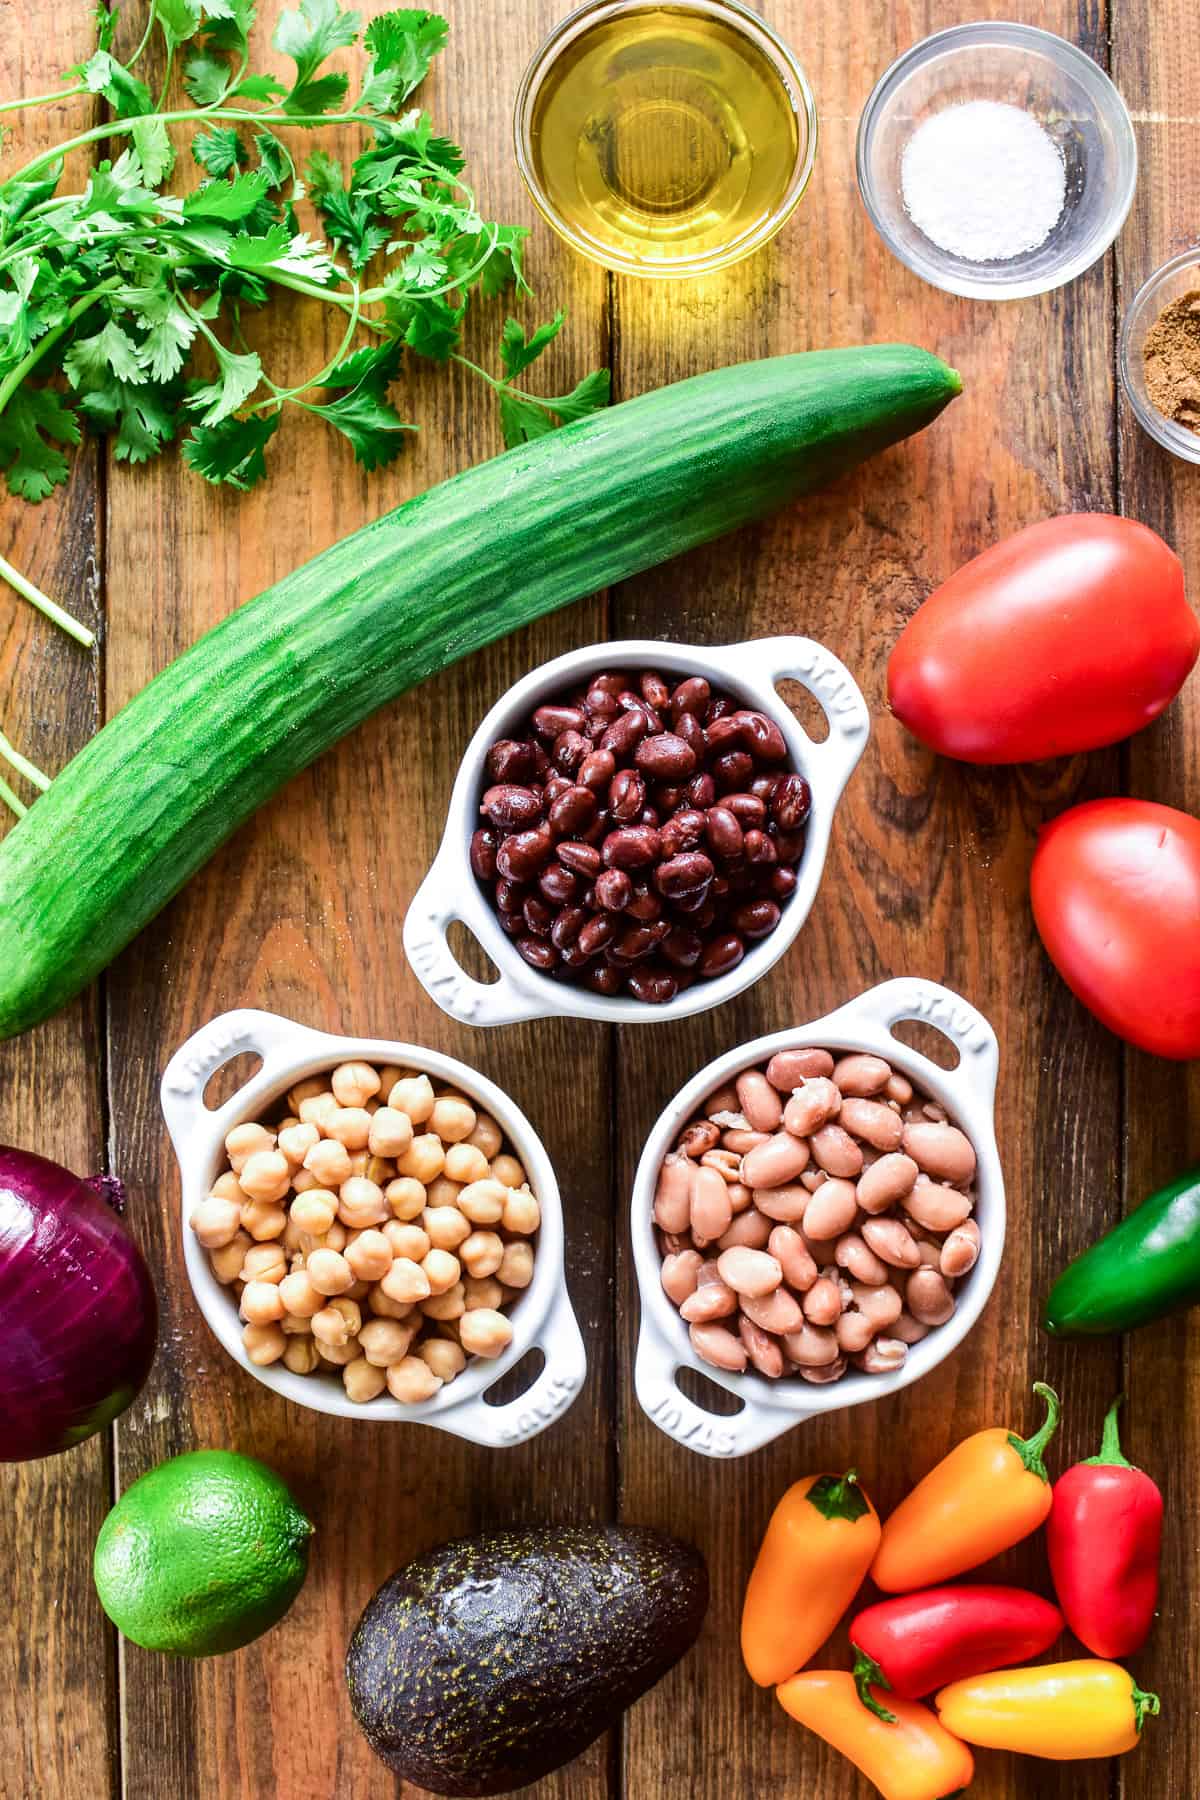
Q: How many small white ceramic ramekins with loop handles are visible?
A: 3